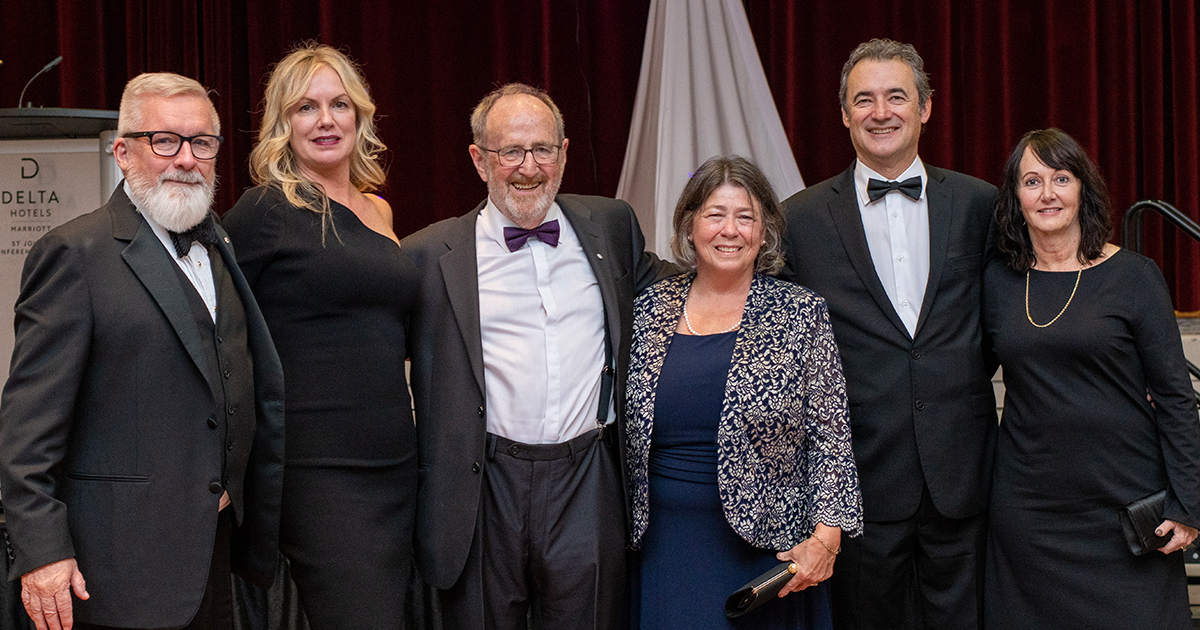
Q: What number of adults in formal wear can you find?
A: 6